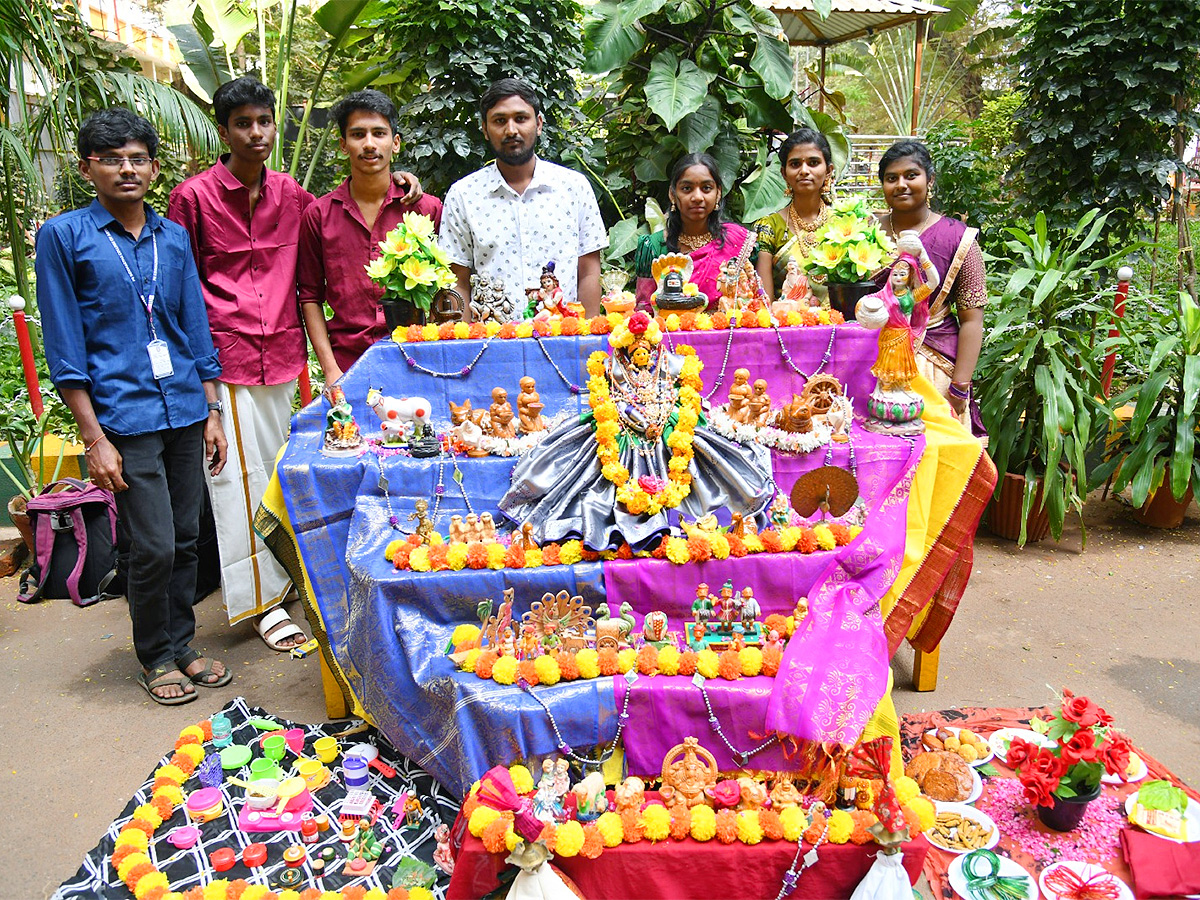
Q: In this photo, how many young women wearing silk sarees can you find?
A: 3